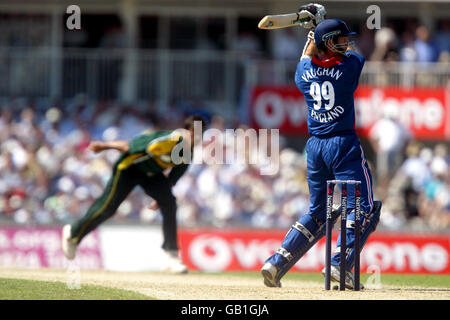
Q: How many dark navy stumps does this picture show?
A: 3